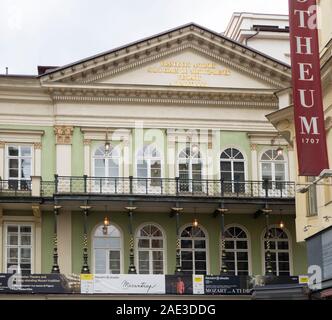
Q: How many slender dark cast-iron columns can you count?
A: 6